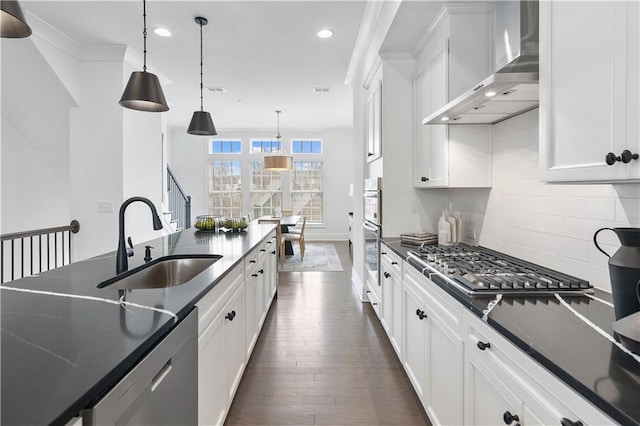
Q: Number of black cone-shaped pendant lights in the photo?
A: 3